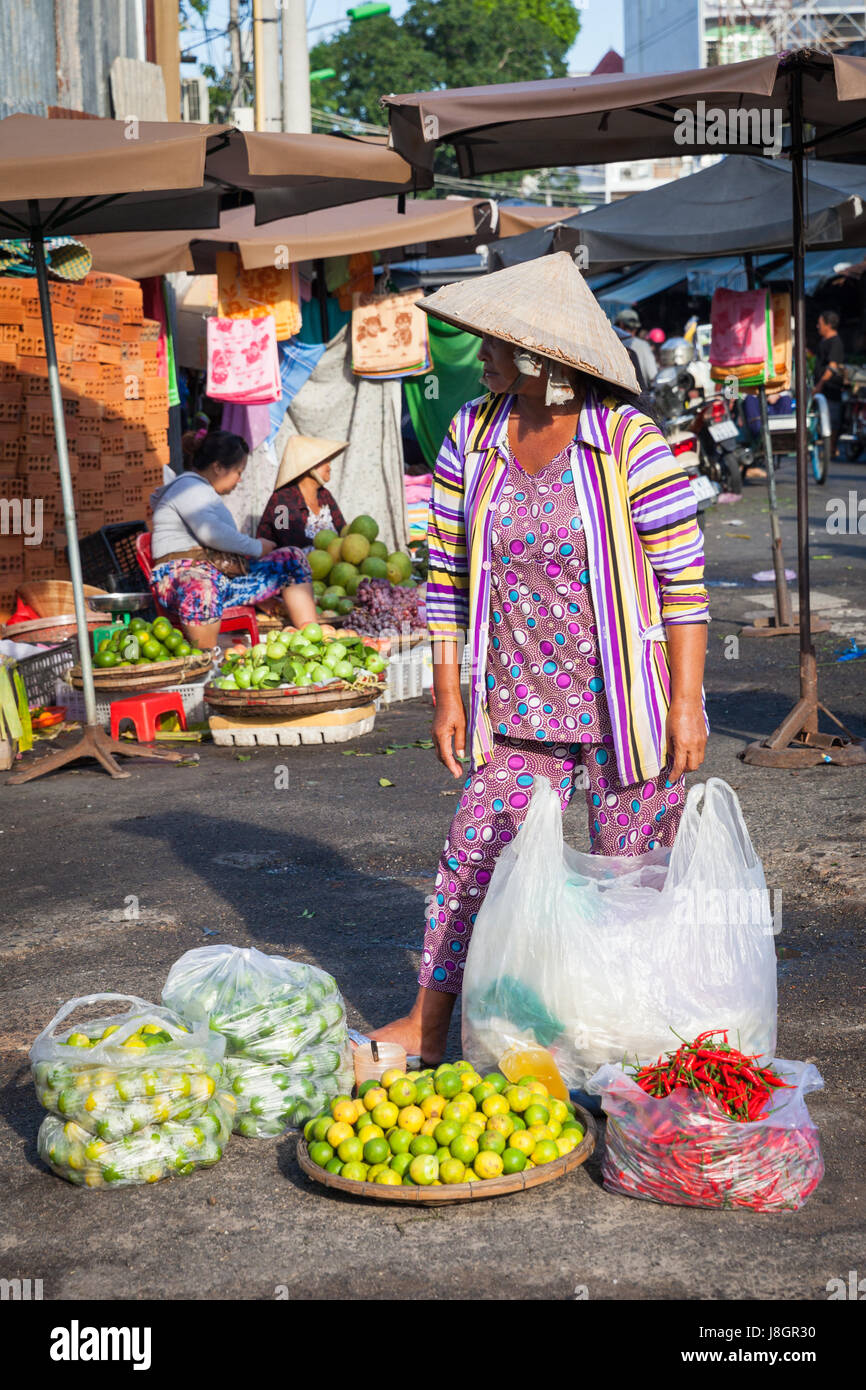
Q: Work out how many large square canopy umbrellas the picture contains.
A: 4